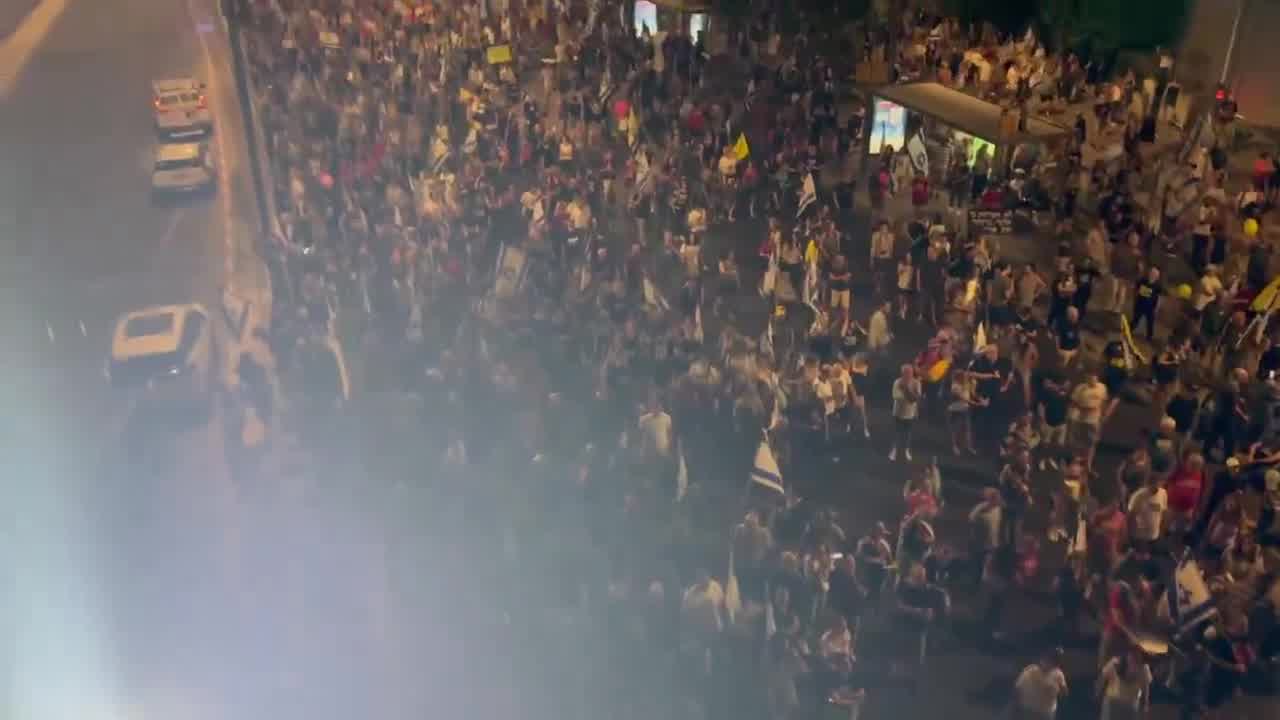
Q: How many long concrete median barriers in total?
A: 1